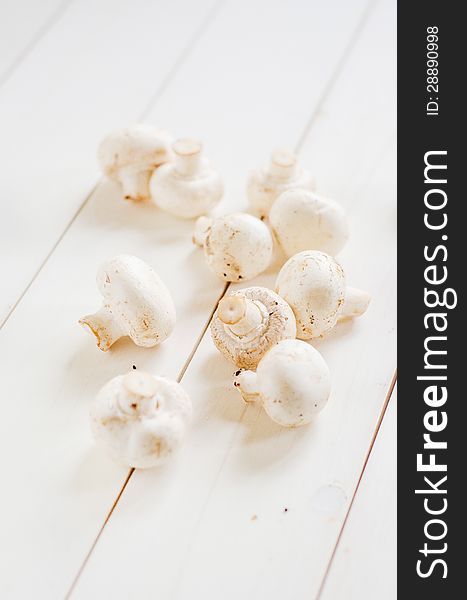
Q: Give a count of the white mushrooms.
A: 10